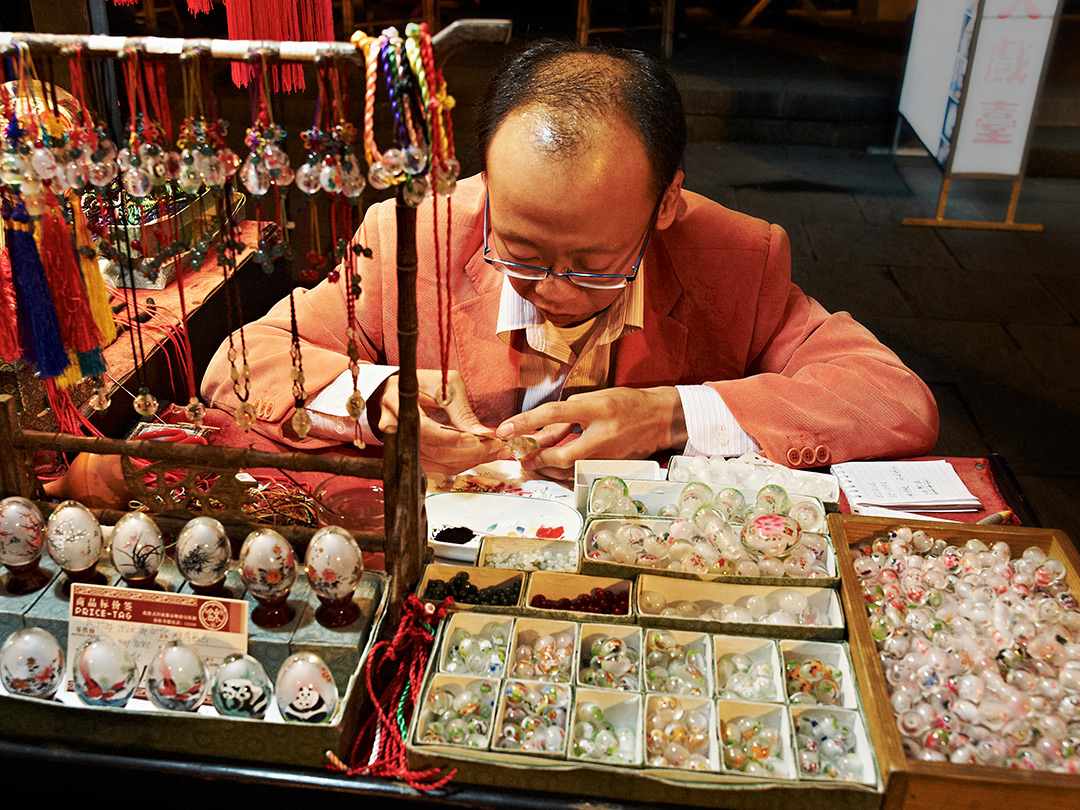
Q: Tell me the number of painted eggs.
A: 11